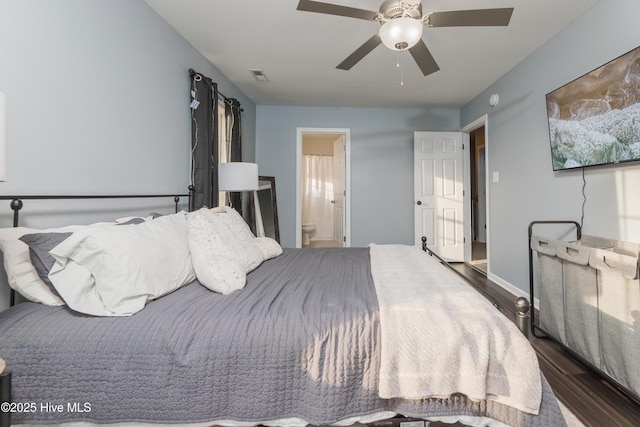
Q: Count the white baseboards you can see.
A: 1